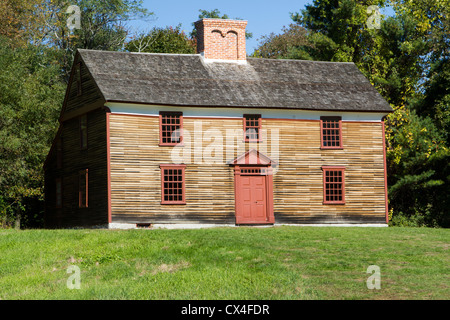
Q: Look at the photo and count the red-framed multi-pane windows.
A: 5